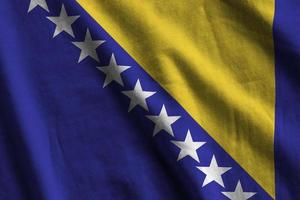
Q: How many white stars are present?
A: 9